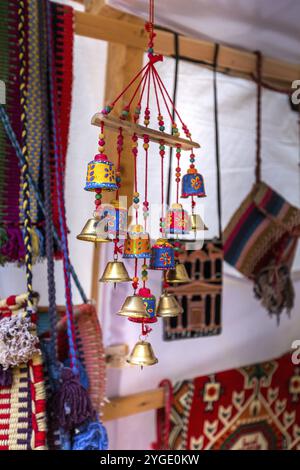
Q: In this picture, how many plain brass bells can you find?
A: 7